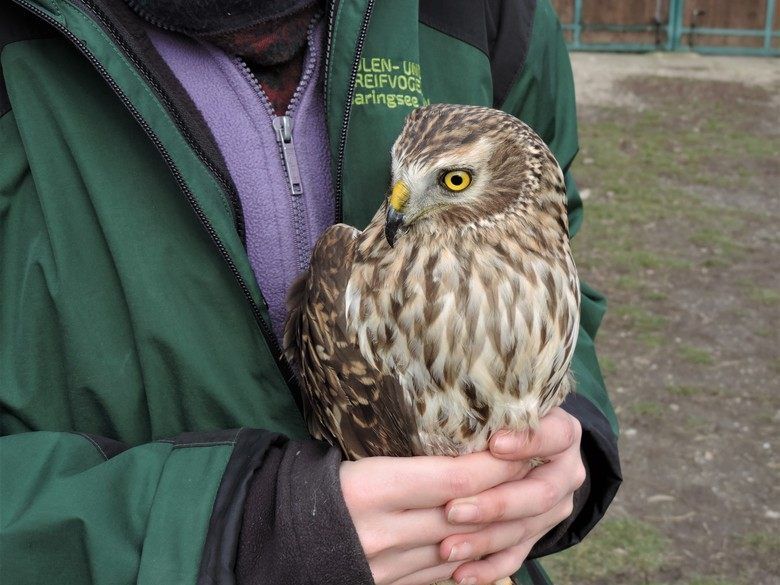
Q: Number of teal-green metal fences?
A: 1